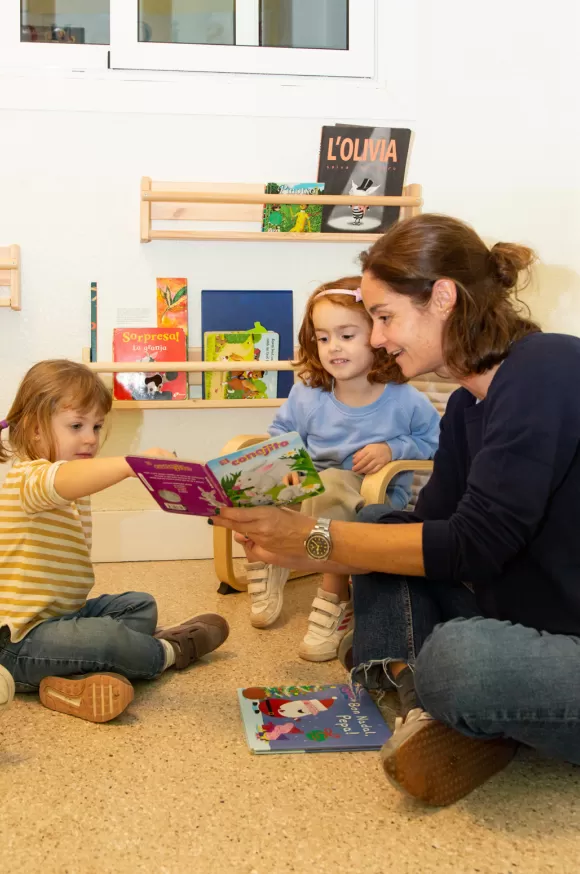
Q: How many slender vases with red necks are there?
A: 0